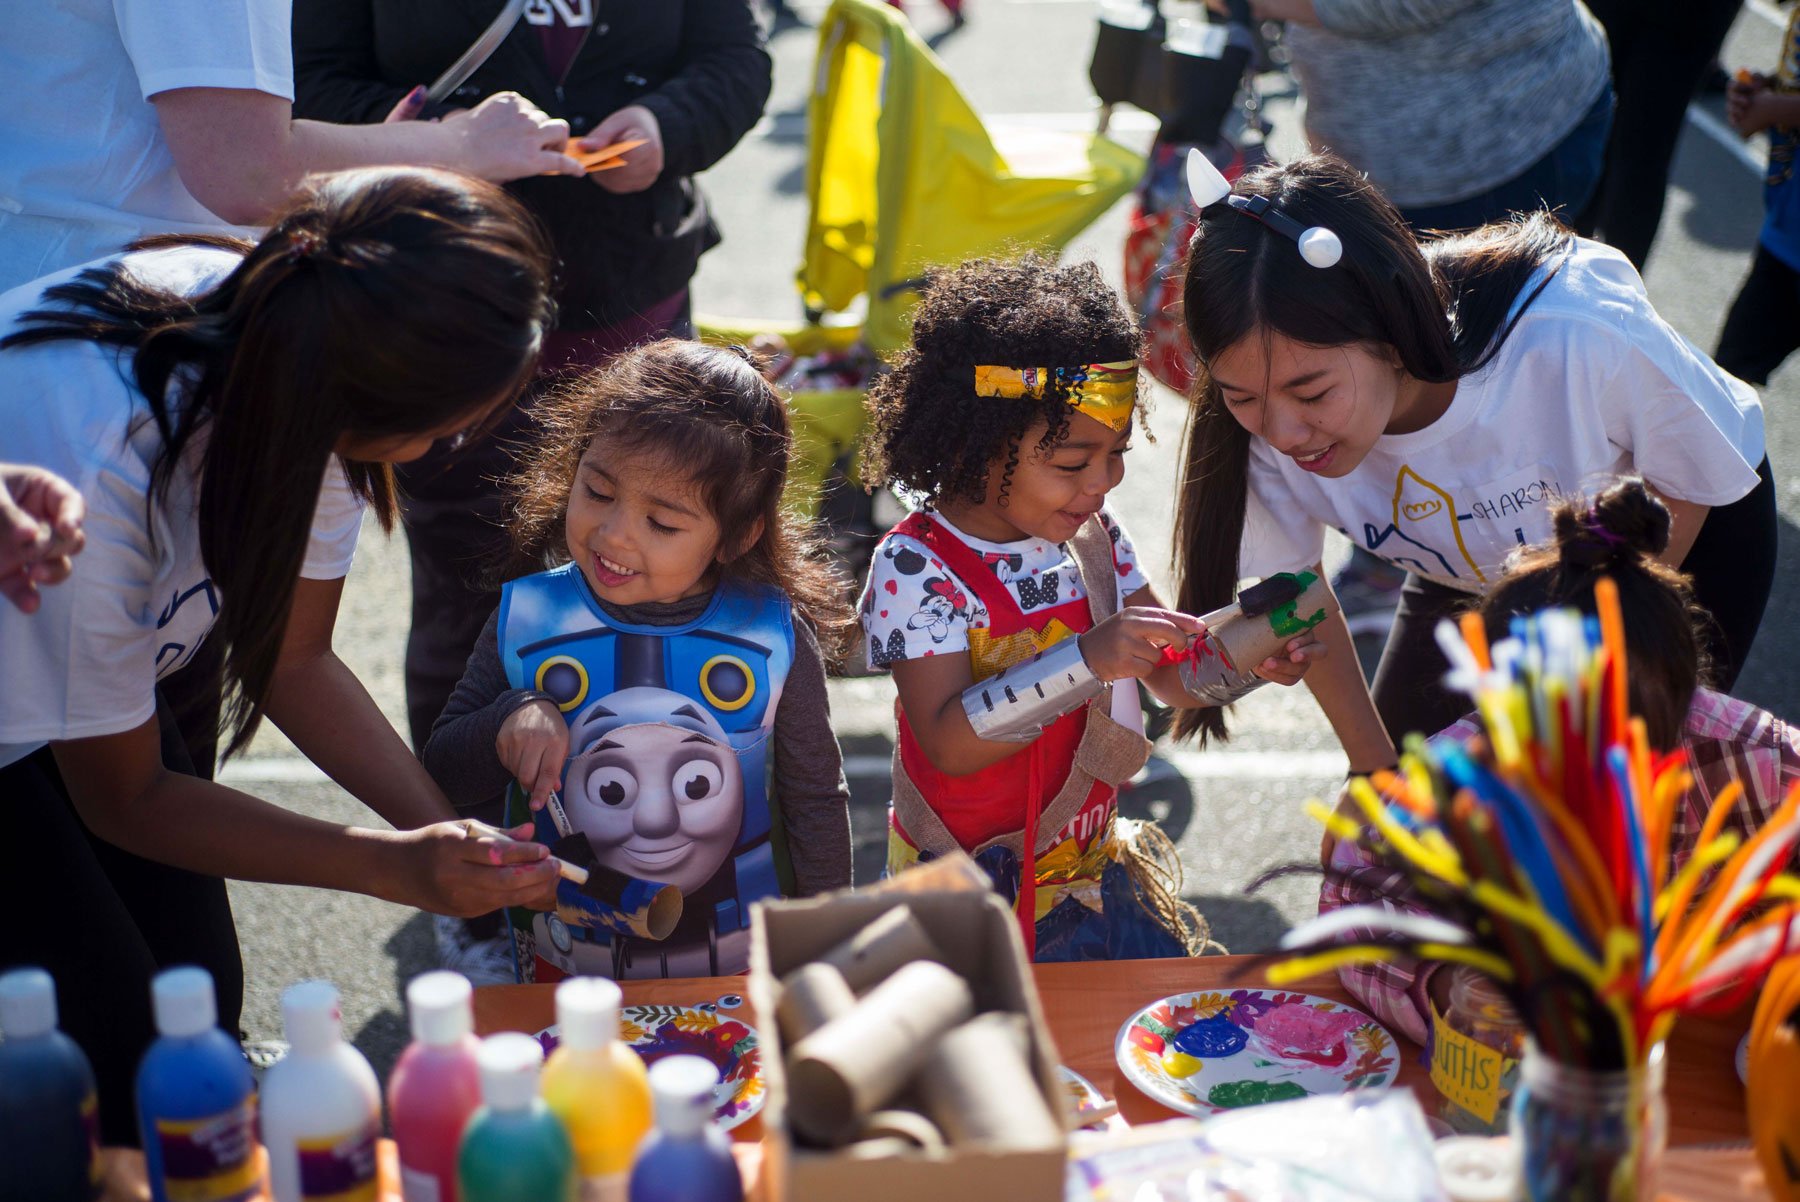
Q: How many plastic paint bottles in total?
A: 7